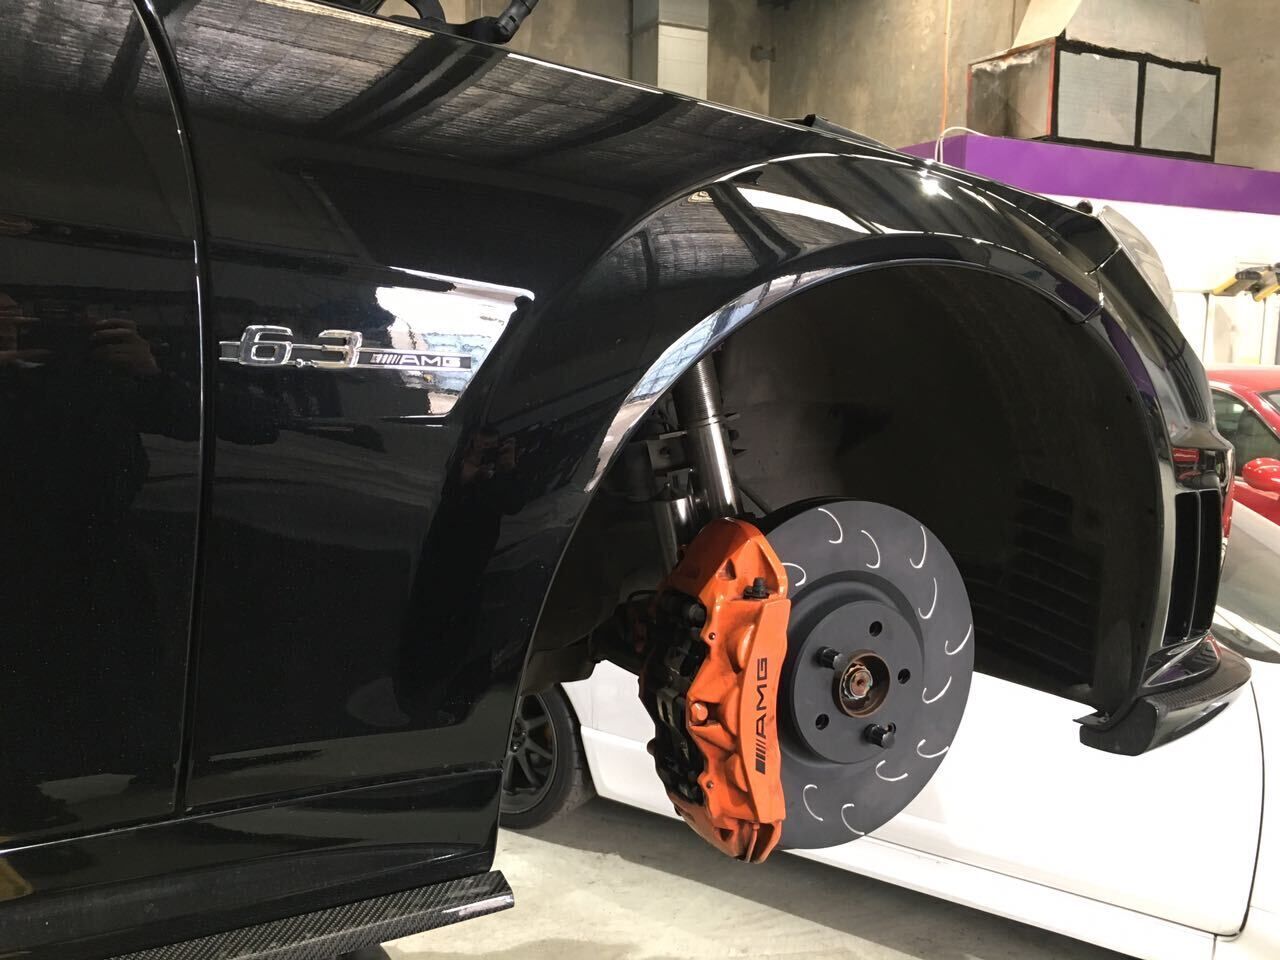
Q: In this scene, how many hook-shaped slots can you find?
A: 11